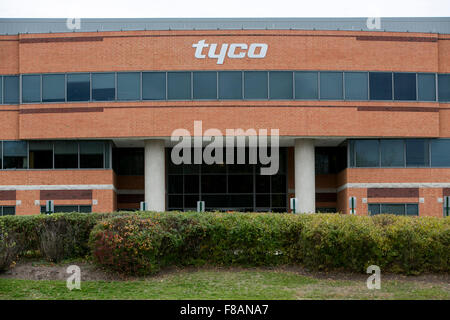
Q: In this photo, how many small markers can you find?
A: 6